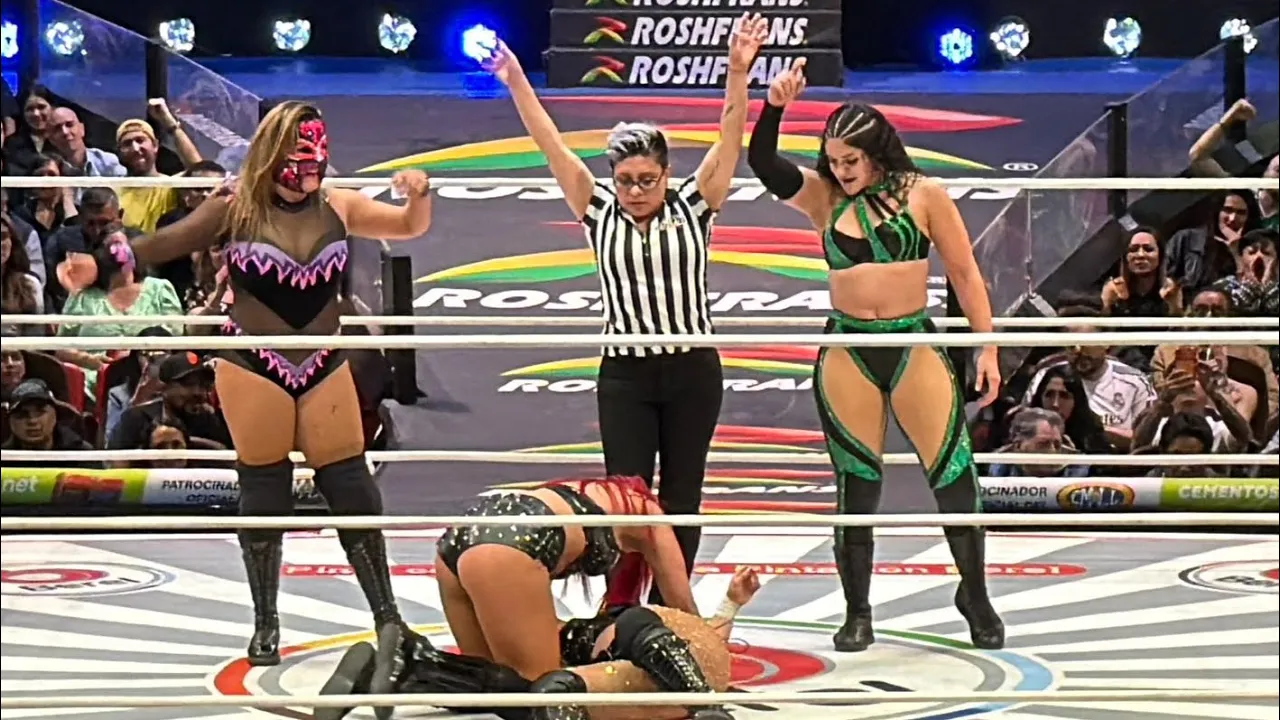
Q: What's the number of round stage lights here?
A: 10